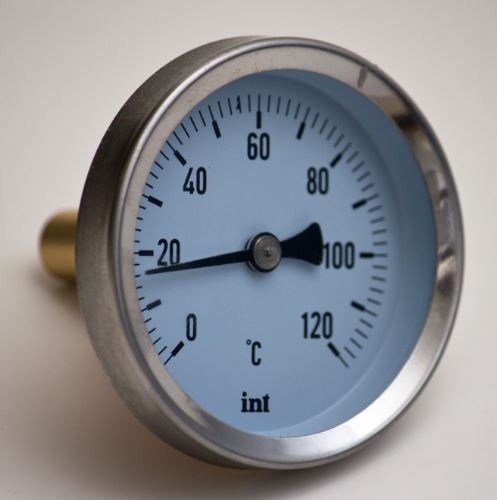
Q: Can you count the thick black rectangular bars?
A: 13